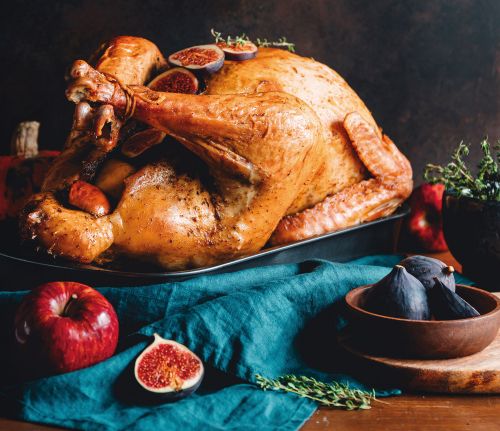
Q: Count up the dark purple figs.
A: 3